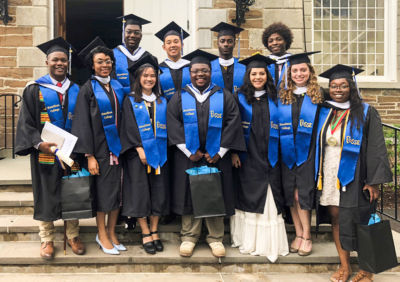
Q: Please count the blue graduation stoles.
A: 11